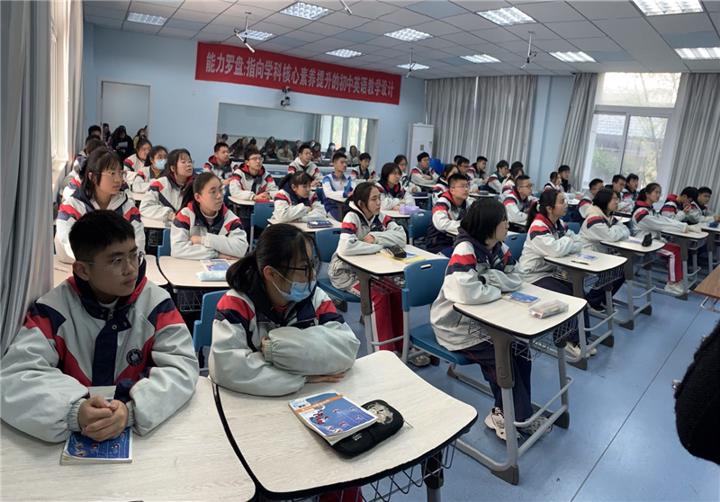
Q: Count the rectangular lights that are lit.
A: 11